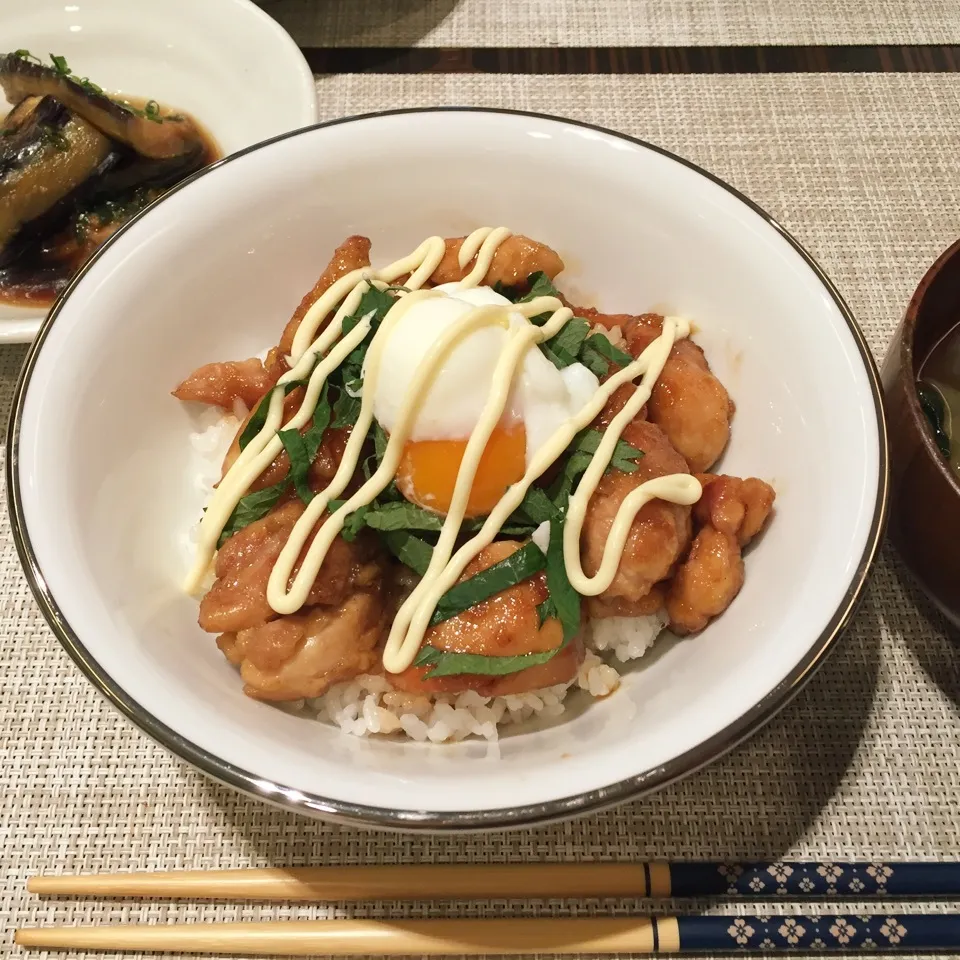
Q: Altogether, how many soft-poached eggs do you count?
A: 1